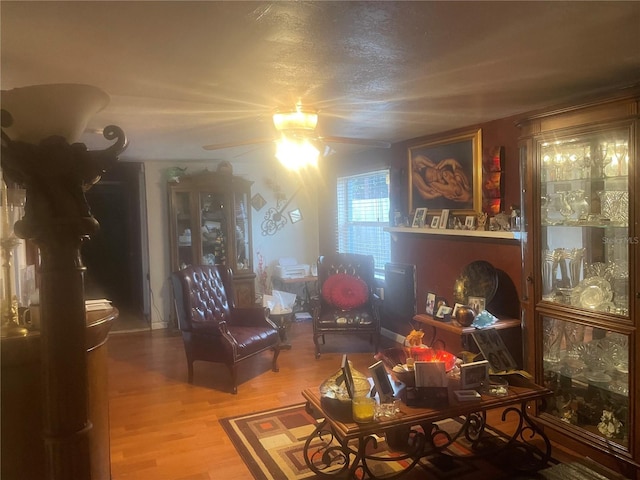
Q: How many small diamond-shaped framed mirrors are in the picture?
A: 2